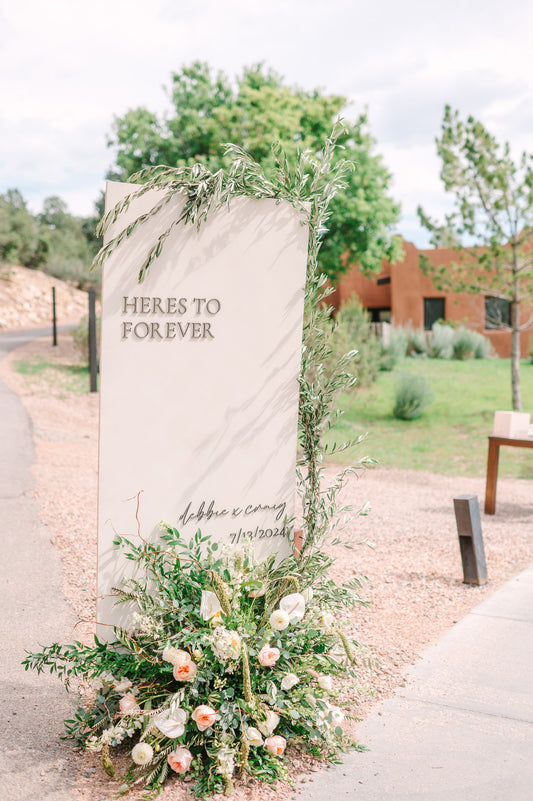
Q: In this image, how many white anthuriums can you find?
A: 3